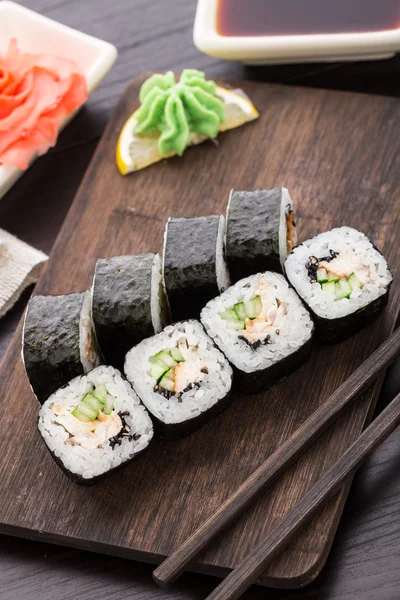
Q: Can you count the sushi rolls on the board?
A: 8